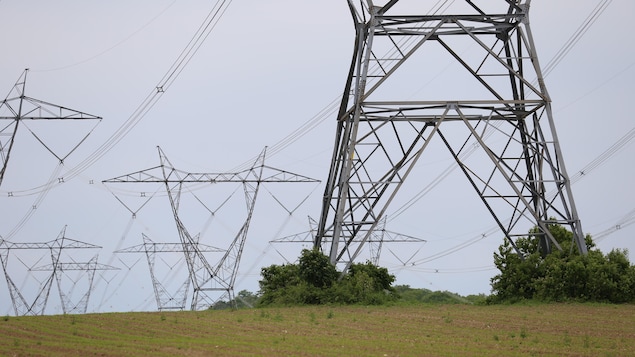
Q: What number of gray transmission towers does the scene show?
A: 7